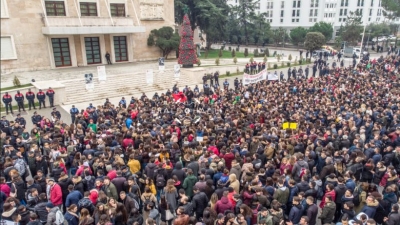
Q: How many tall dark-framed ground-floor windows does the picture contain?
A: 3